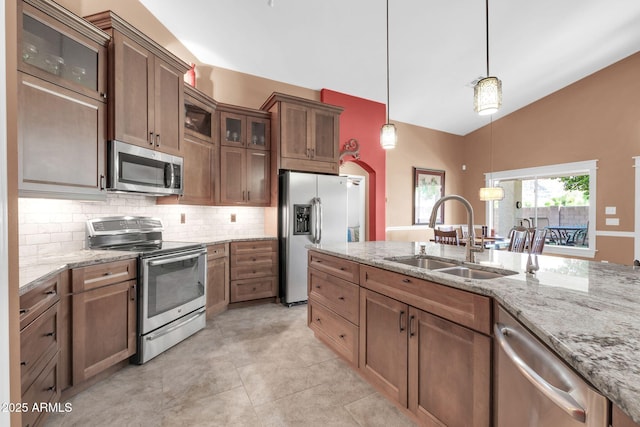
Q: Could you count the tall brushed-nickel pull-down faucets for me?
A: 1